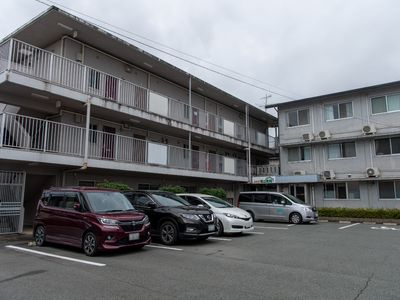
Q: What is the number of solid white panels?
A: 4